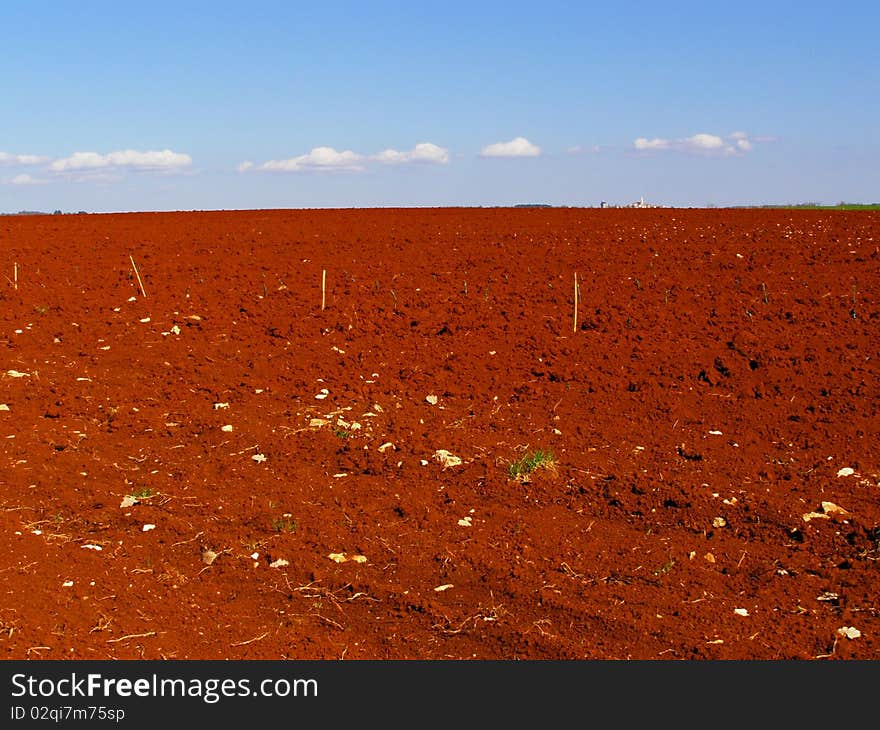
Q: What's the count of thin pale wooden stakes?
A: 4